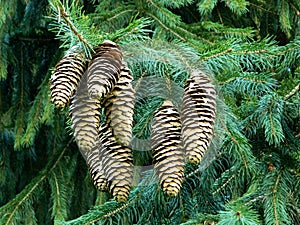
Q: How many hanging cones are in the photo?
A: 8